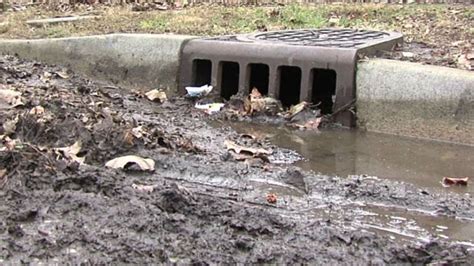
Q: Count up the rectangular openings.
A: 5